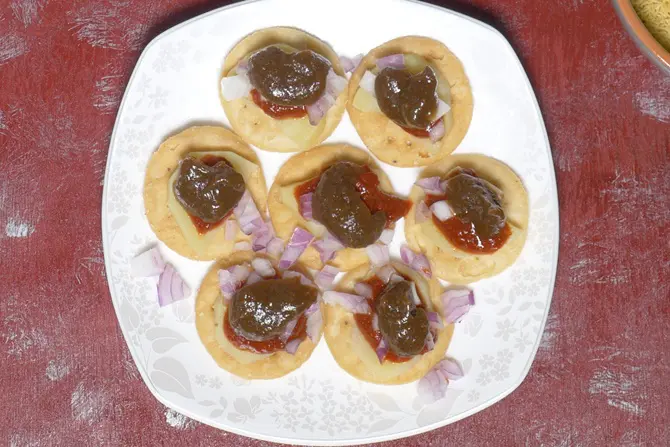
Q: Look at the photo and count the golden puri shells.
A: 7